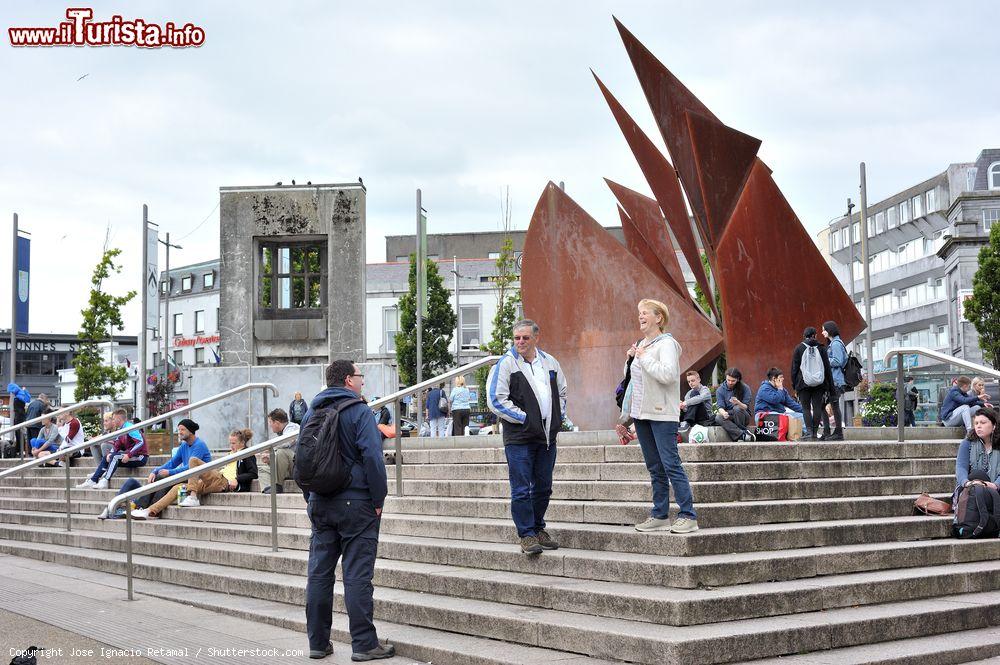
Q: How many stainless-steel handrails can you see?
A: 4